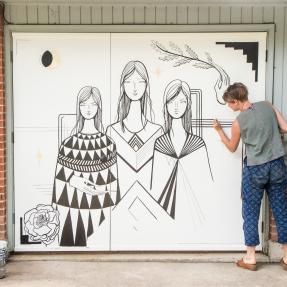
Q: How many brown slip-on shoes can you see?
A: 2